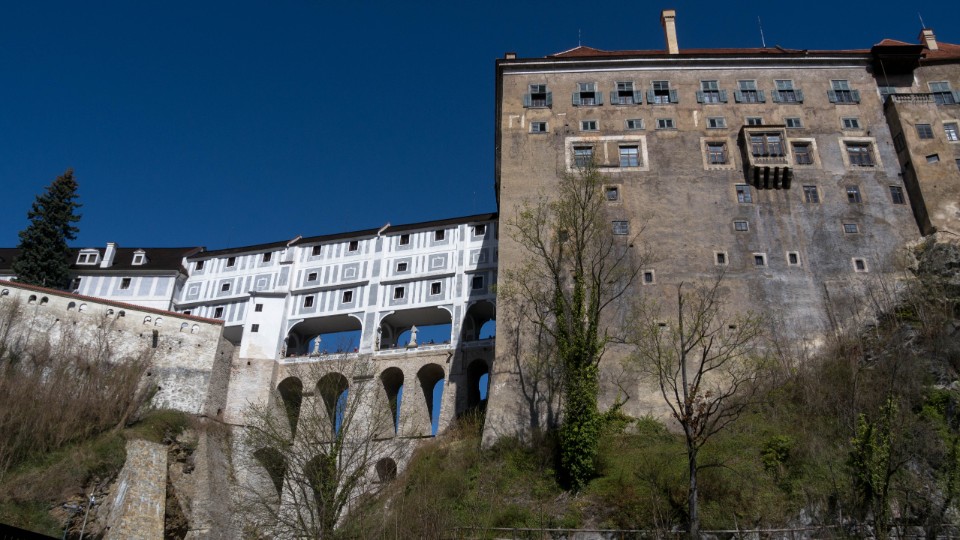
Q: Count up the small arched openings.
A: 11